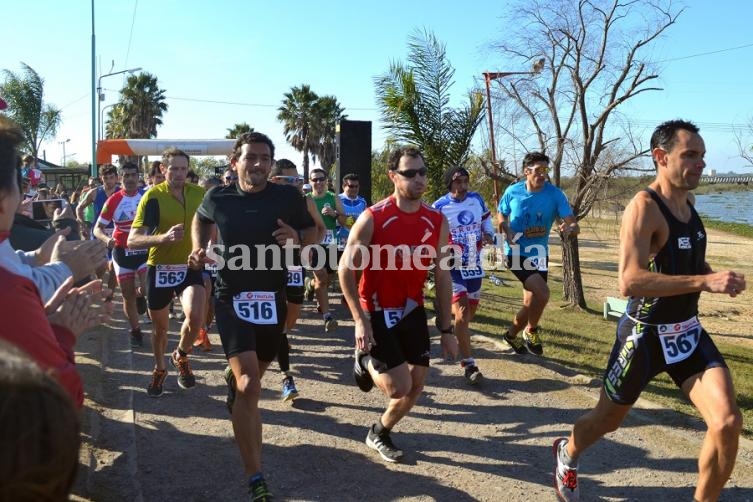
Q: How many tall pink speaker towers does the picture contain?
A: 0